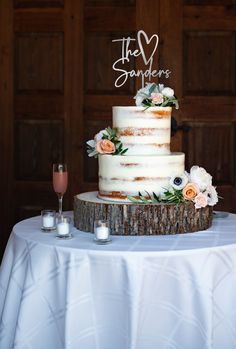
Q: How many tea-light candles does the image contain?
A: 3